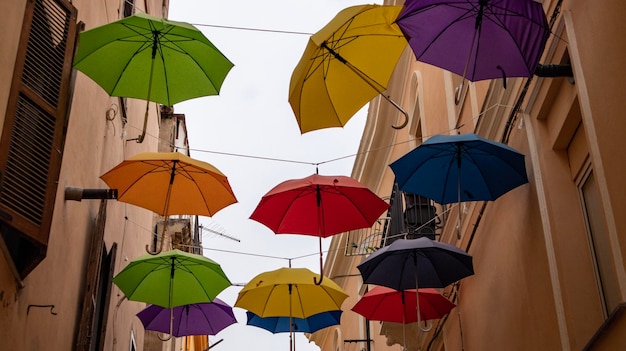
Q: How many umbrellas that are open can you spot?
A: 12